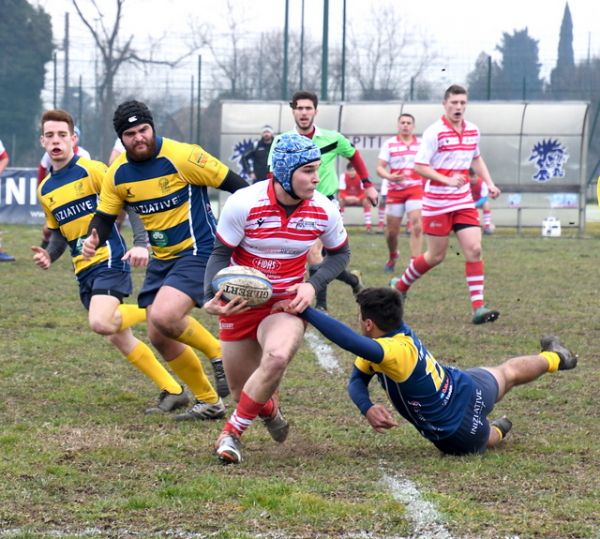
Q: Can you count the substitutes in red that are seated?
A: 2